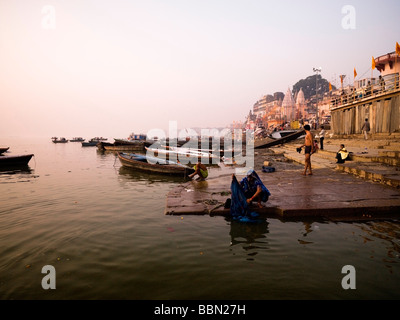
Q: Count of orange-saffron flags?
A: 5